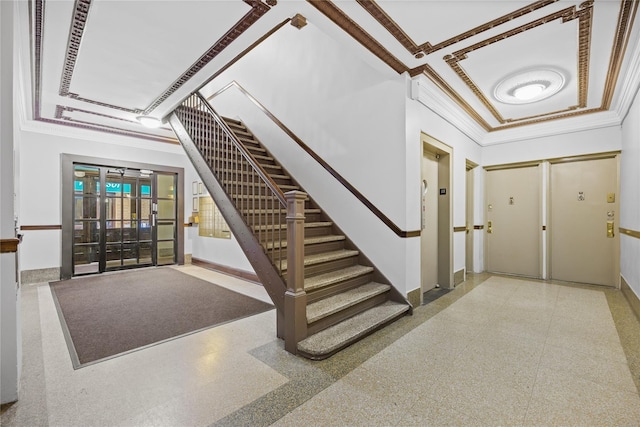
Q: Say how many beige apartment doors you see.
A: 2